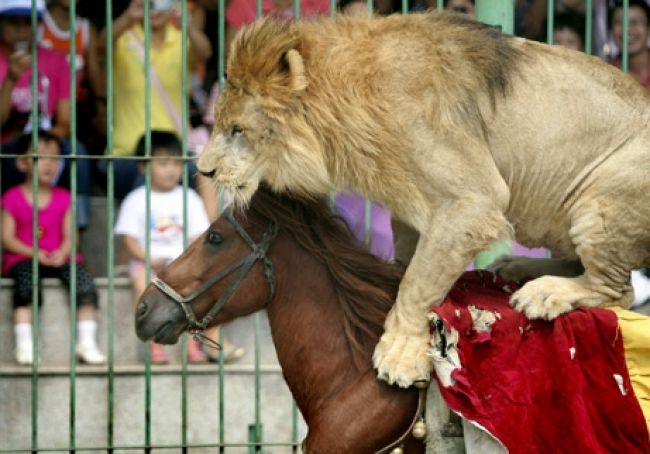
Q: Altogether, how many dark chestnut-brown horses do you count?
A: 1